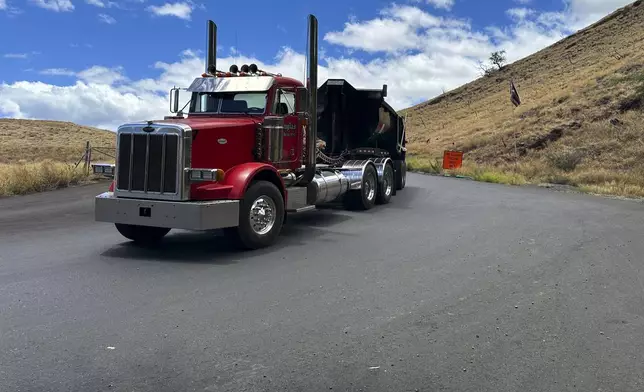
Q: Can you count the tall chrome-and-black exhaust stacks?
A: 2